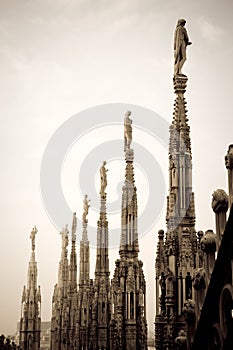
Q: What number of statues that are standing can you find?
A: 7